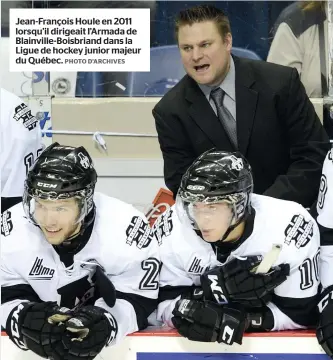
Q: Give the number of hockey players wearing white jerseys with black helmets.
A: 2